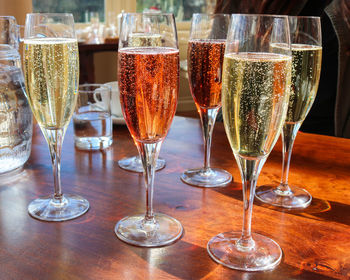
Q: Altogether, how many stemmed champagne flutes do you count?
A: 6